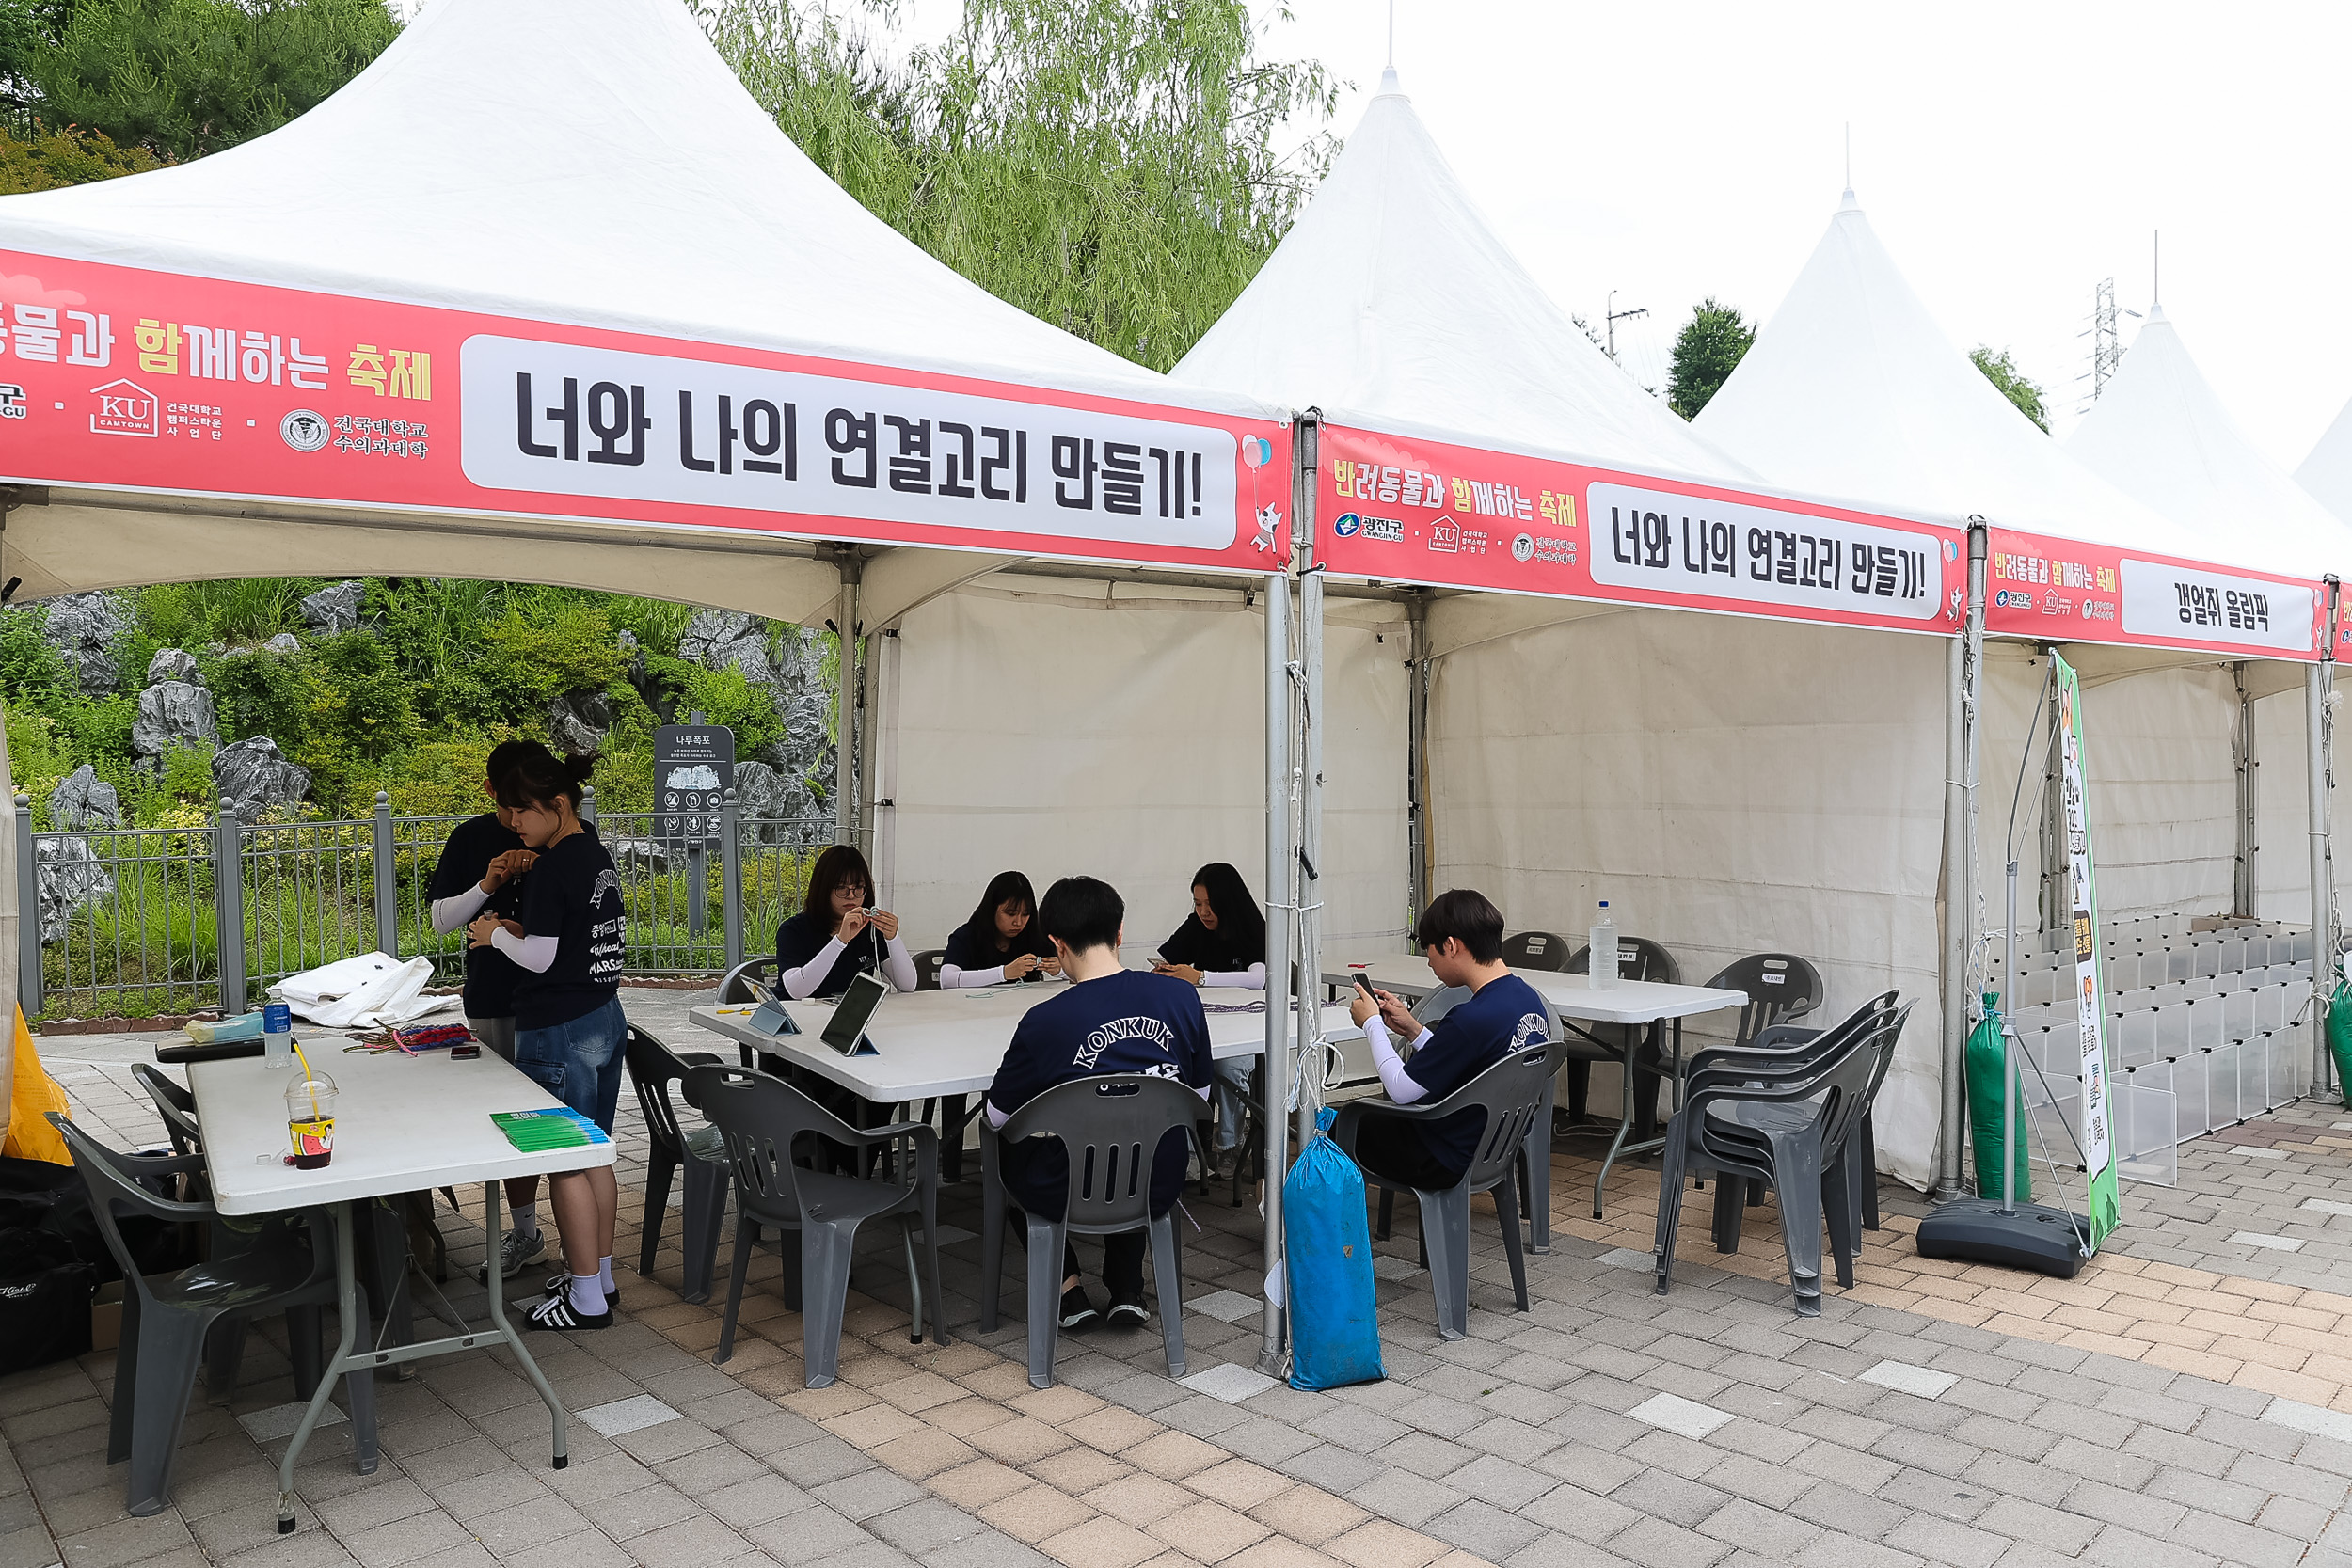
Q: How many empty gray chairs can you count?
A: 12